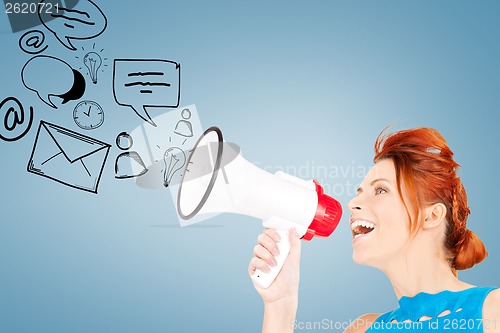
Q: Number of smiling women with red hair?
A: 1